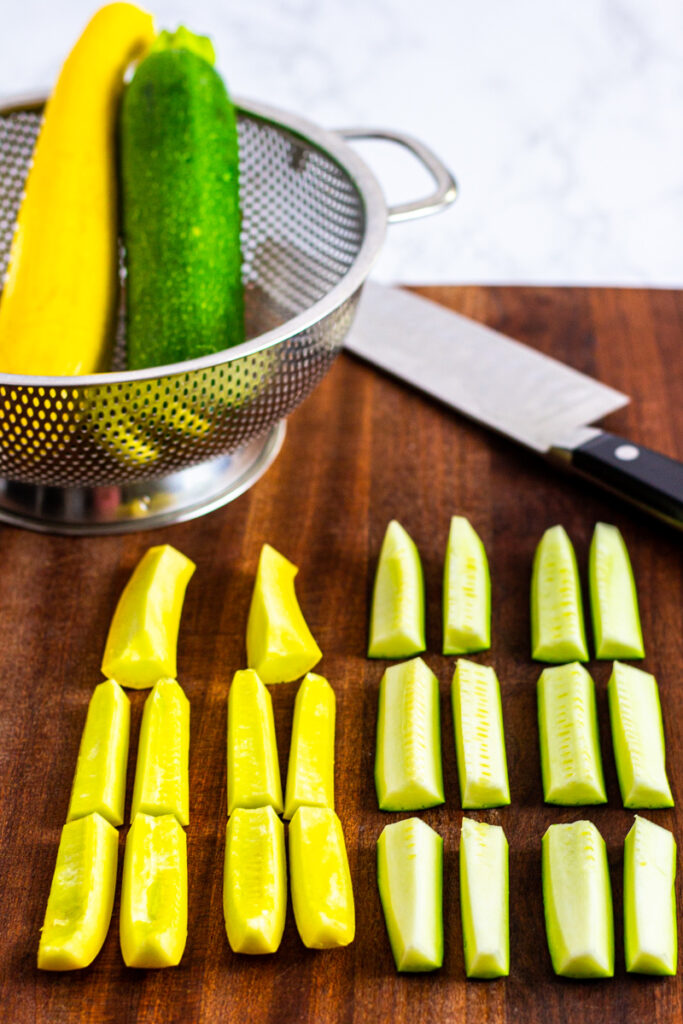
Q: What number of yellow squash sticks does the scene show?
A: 10